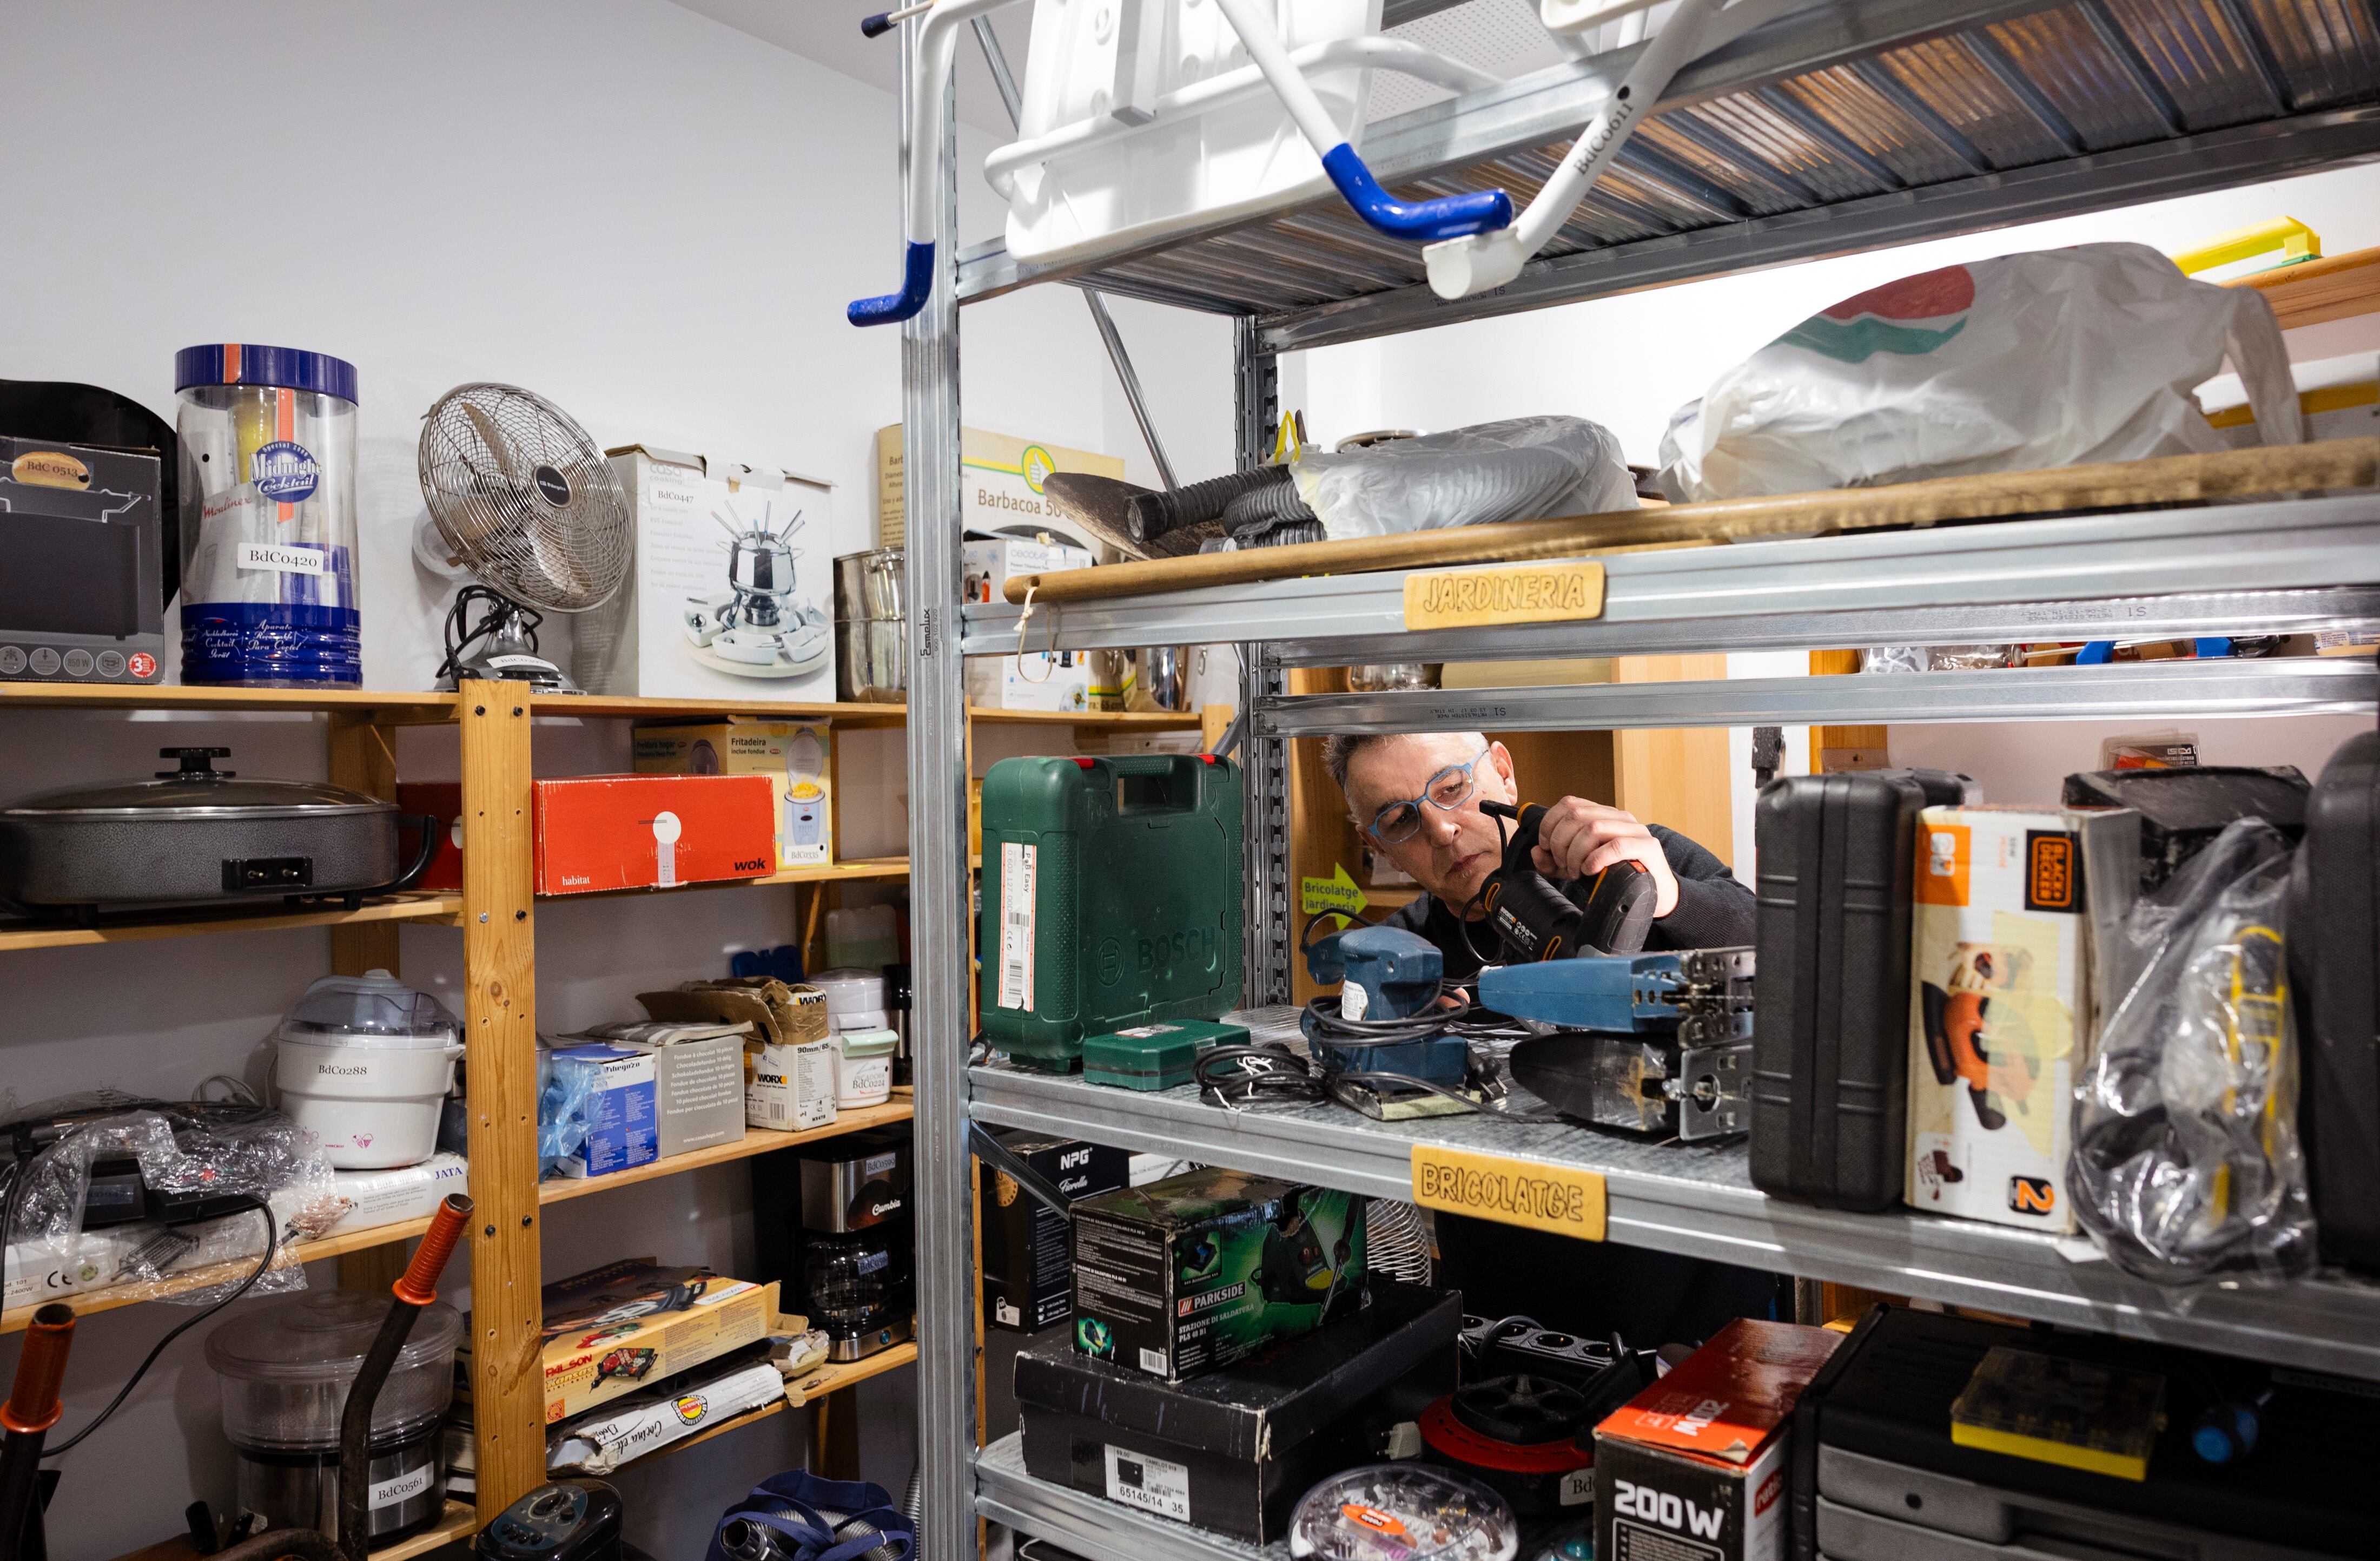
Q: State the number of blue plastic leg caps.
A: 2